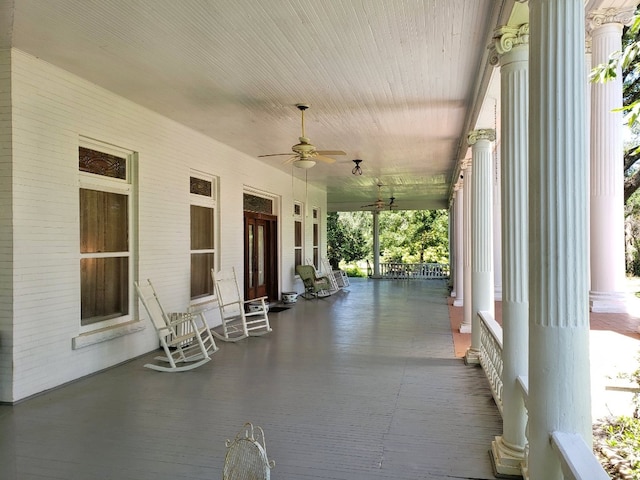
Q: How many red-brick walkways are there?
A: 1